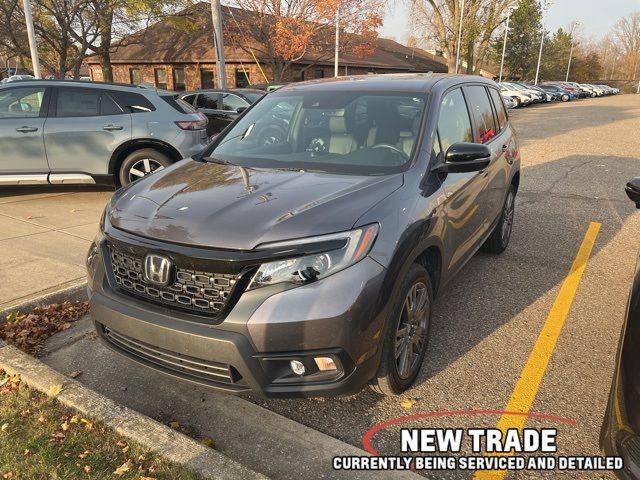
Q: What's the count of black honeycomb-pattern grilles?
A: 1